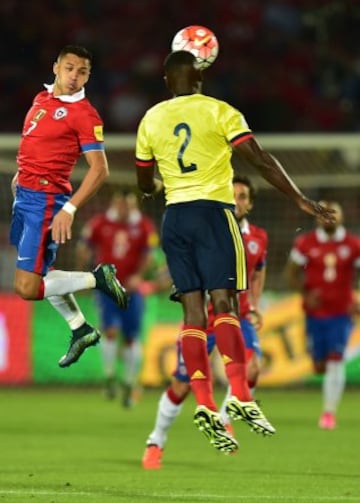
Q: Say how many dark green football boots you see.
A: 2